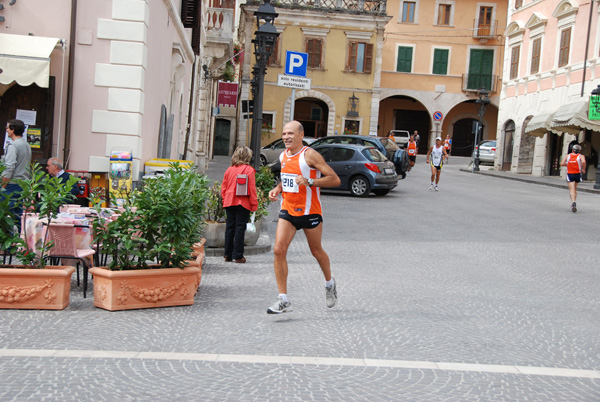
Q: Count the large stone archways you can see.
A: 3